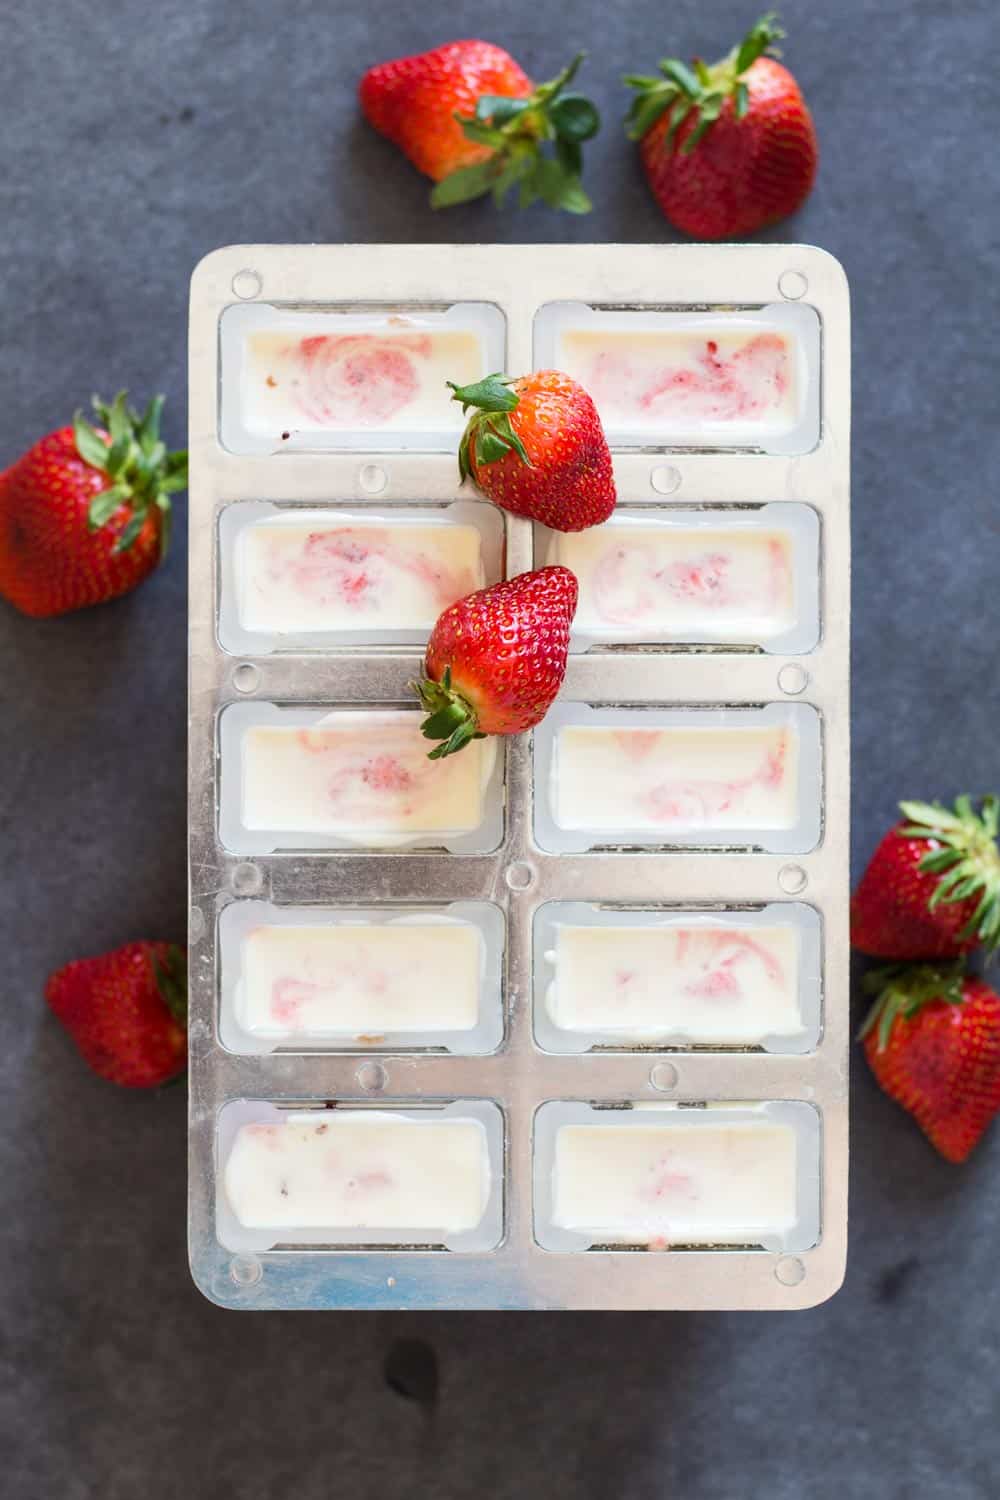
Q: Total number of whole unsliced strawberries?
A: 8